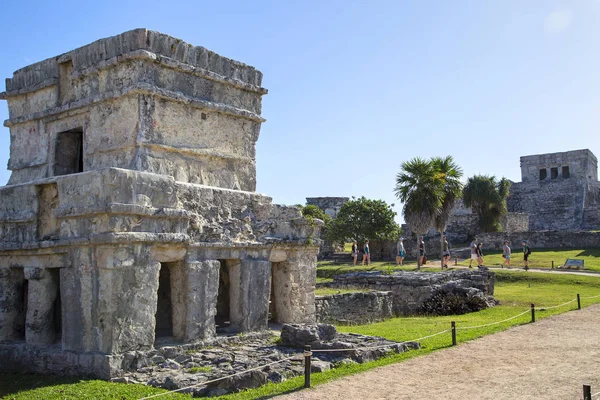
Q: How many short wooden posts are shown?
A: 5